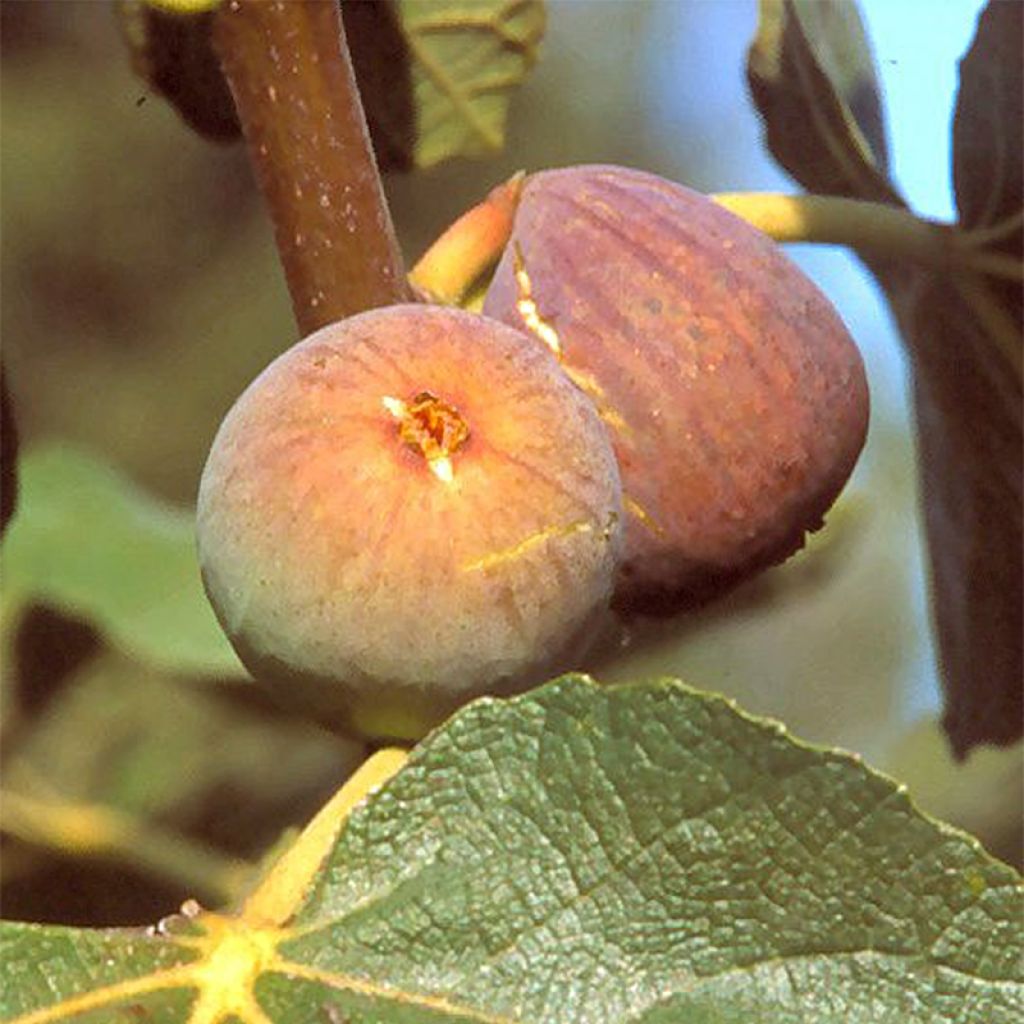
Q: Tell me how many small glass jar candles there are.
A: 0